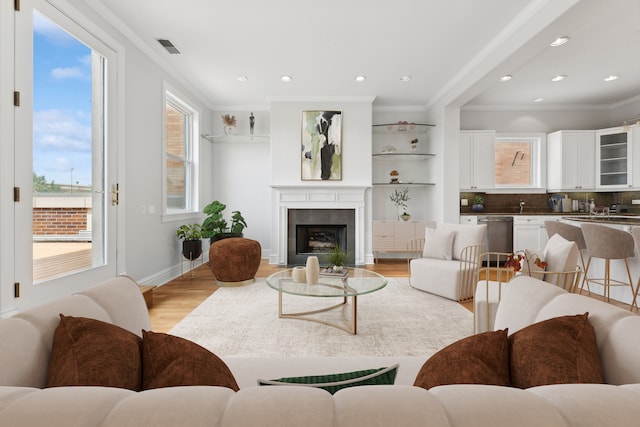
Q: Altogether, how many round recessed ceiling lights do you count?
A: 9